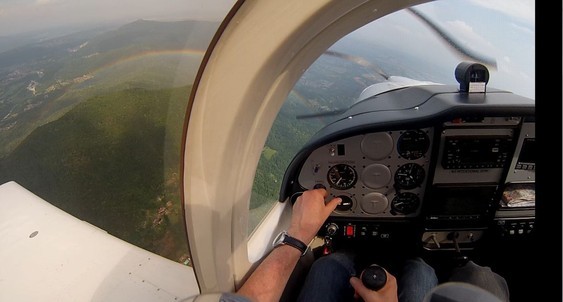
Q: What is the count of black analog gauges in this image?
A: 5